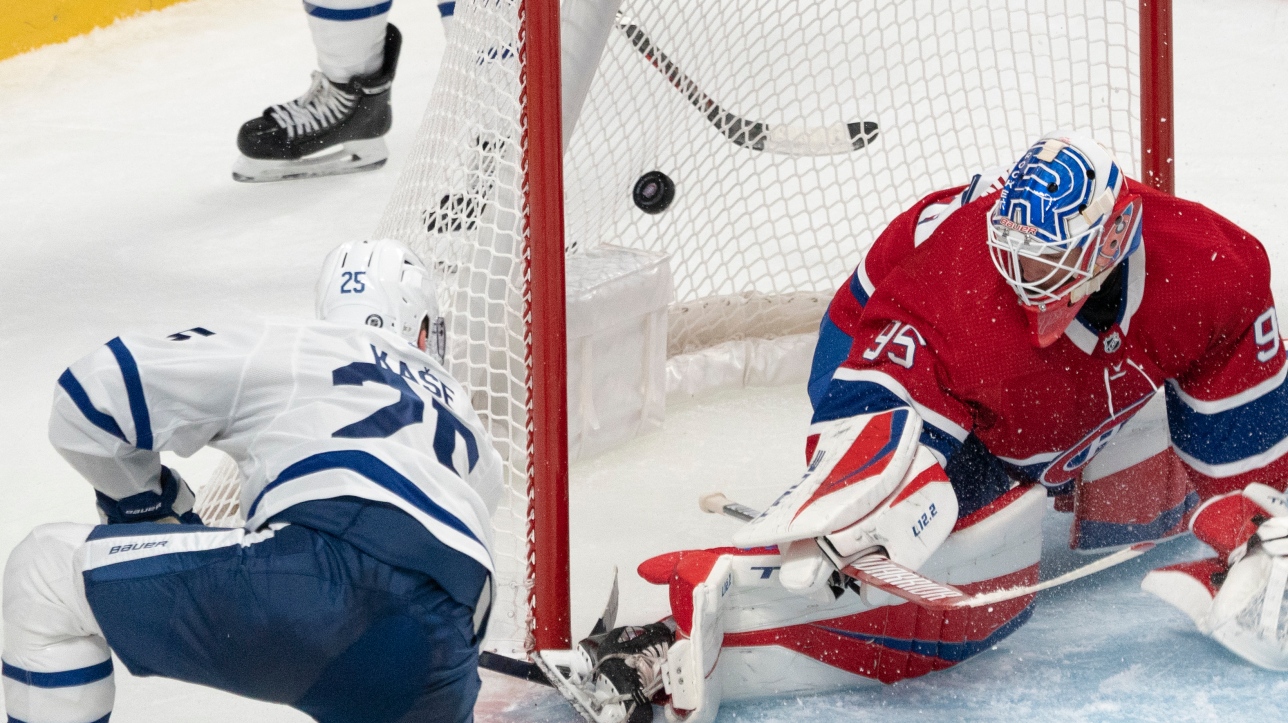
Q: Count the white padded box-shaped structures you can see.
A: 1